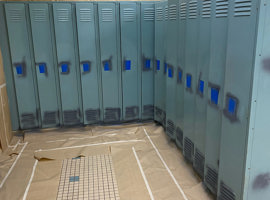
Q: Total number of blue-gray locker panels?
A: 15